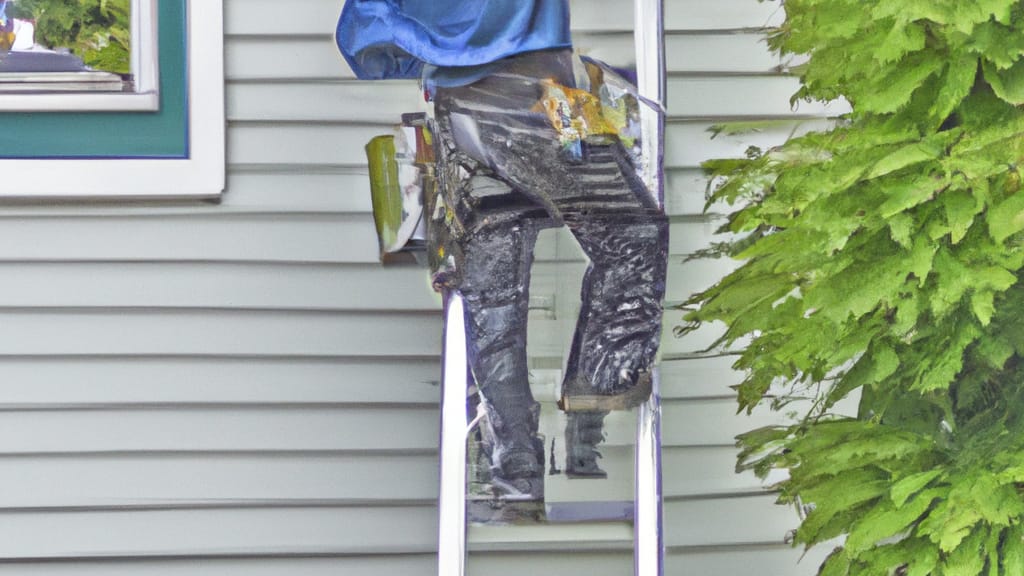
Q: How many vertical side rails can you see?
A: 2